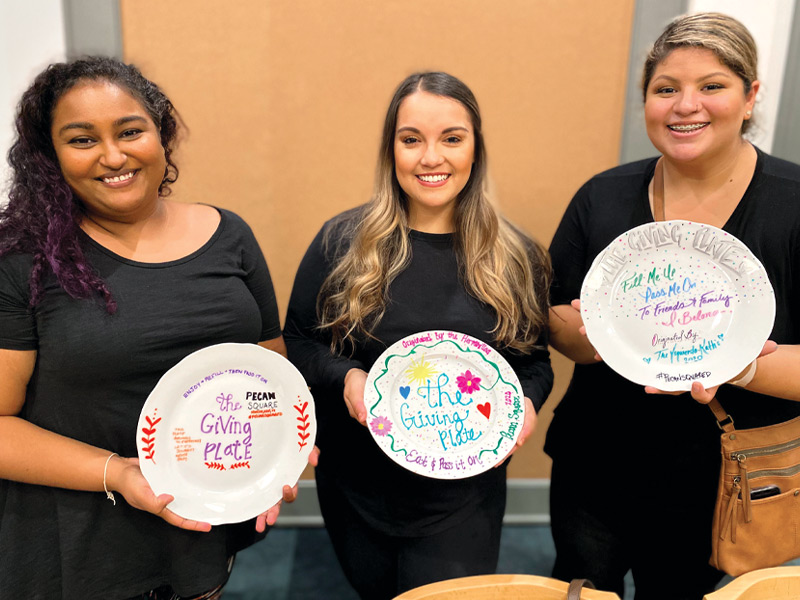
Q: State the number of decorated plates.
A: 3